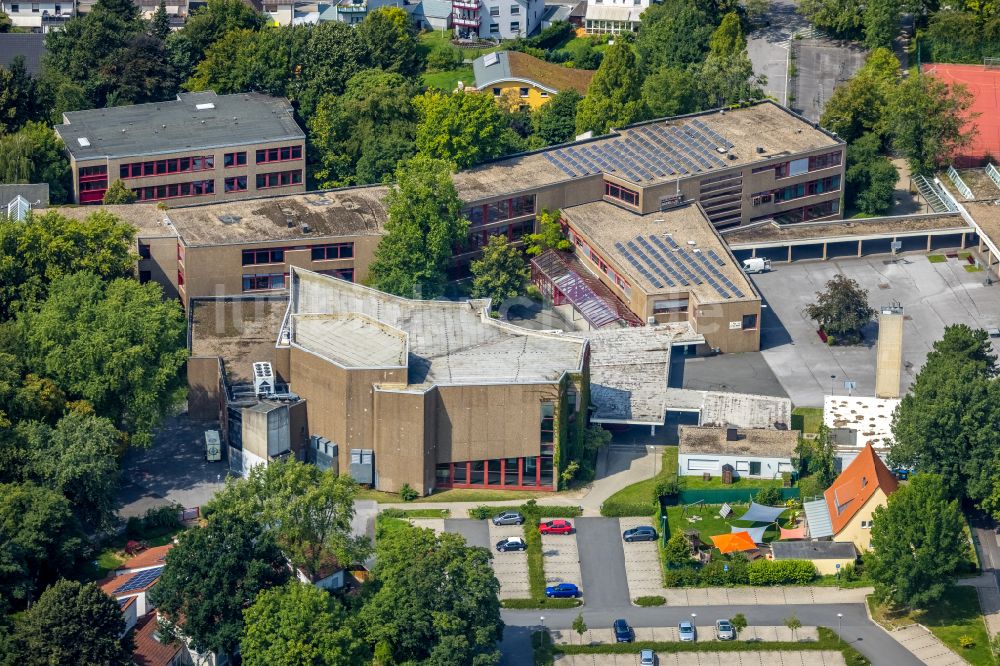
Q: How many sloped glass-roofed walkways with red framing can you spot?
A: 1